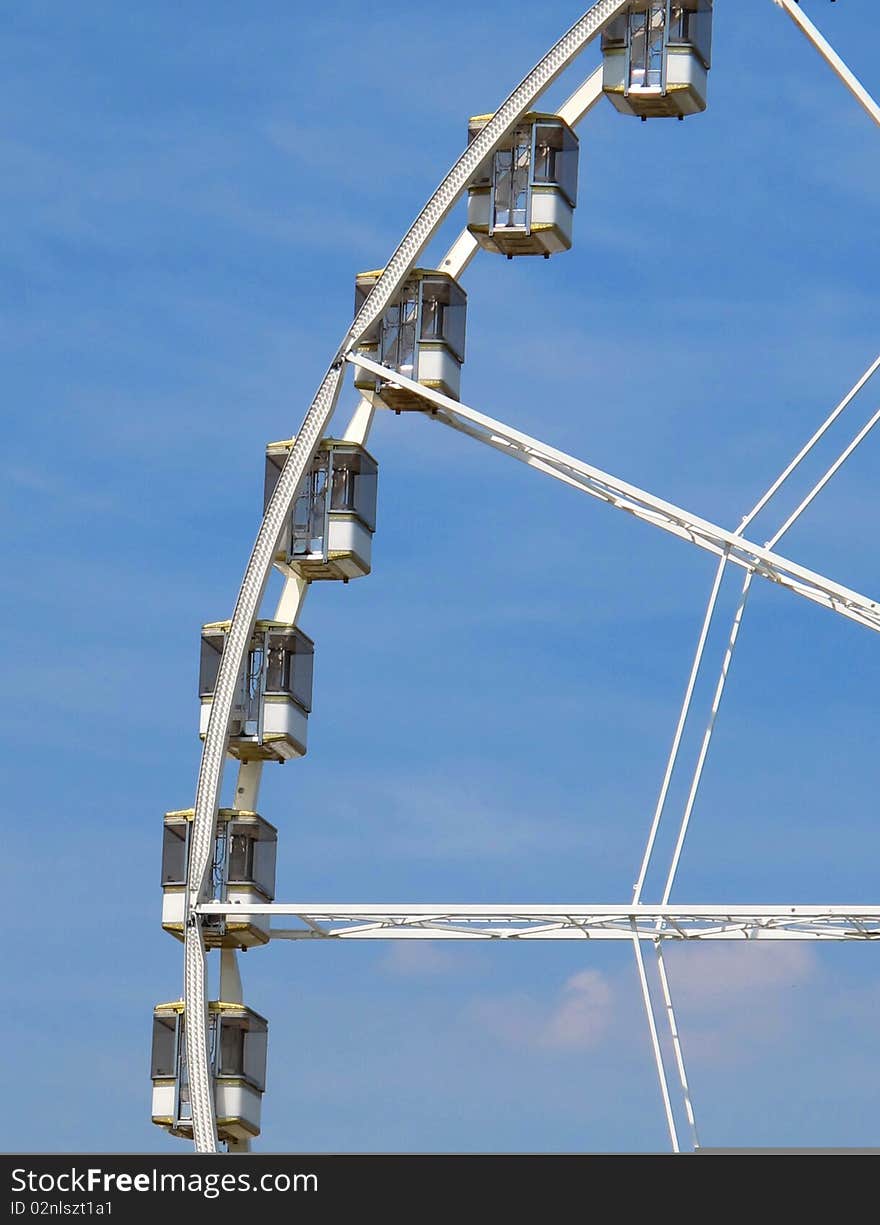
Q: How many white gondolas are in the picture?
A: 7